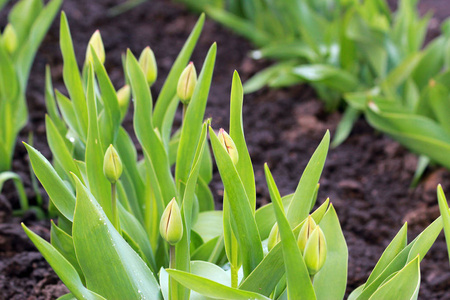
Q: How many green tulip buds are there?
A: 11